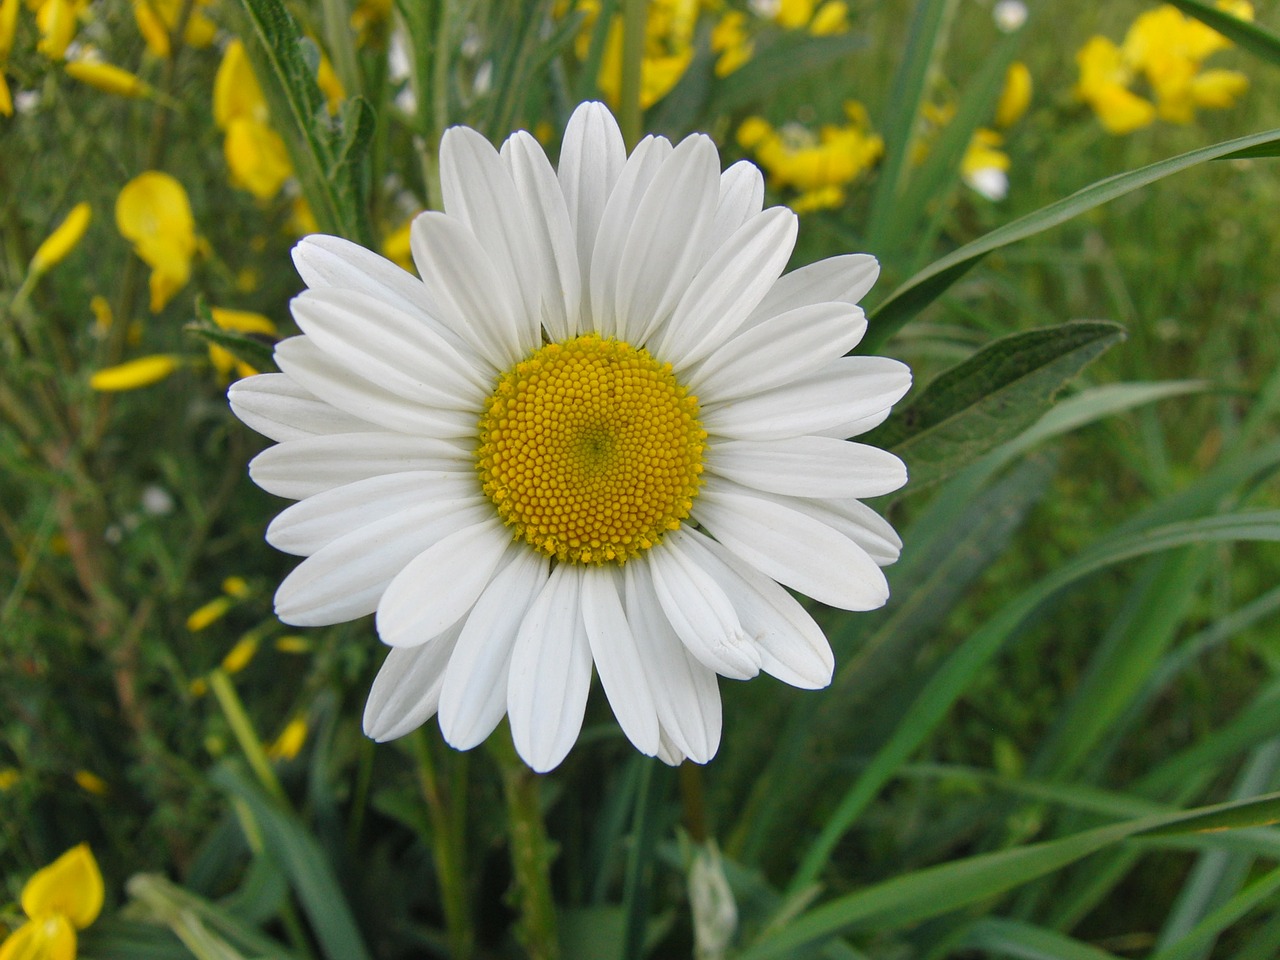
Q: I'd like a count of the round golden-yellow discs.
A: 1